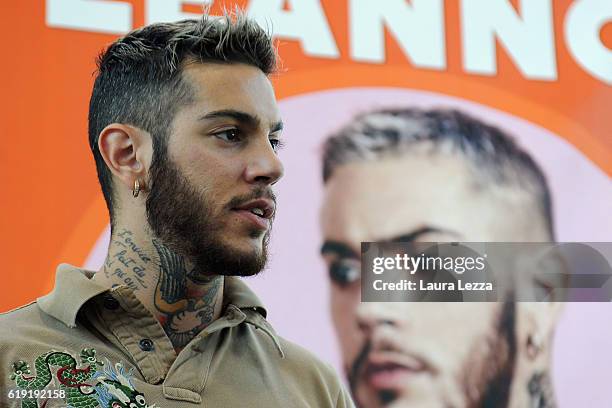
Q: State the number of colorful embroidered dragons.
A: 1